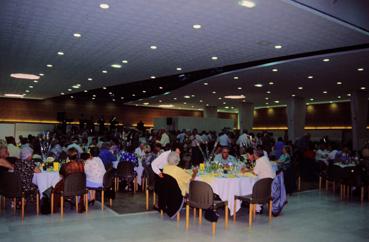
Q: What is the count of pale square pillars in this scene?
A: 4